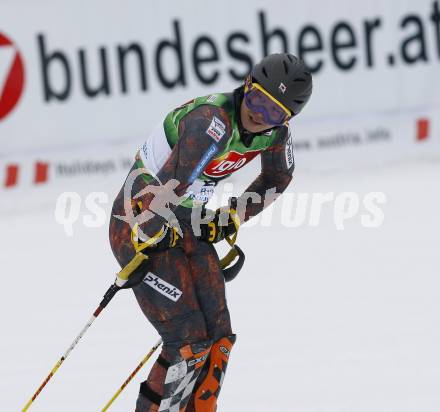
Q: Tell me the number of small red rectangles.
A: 3